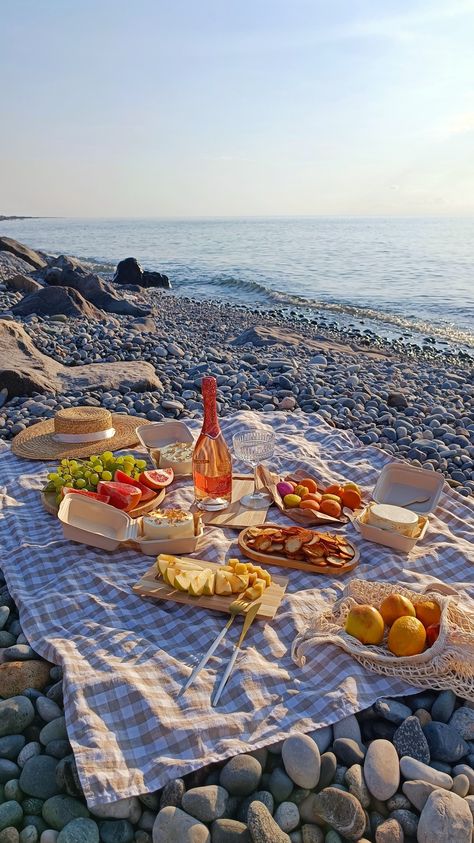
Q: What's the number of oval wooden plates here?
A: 1